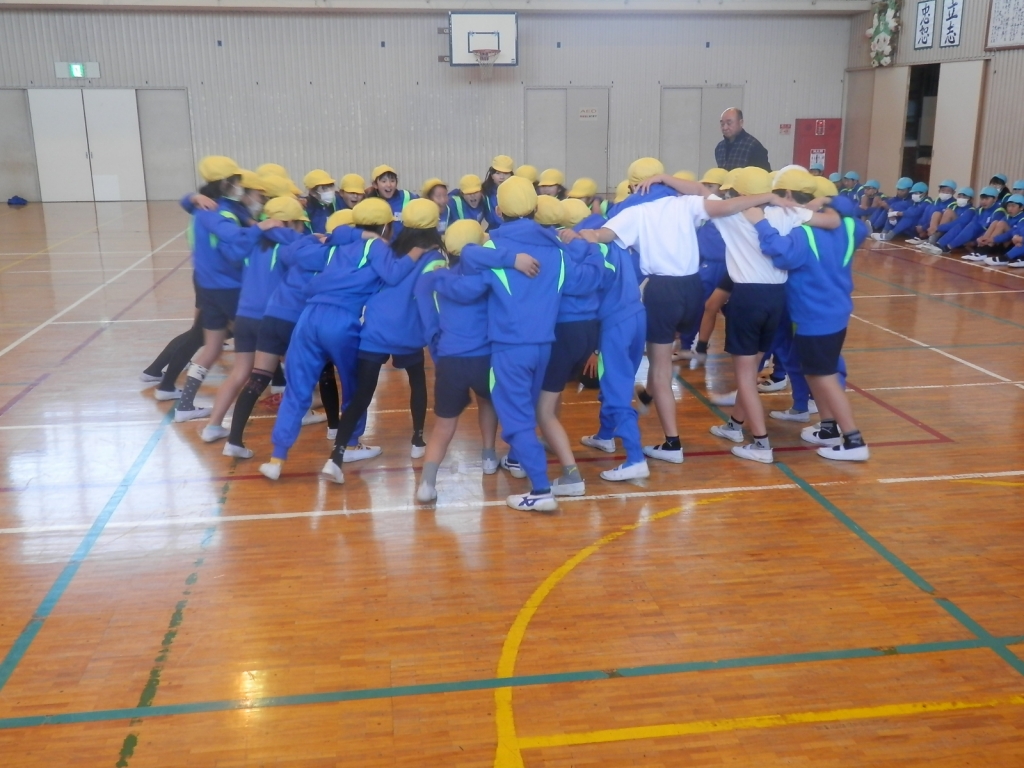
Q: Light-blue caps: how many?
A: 12